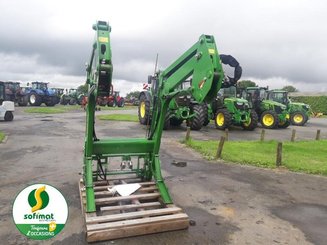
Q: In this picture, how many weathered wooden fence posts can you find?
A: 7